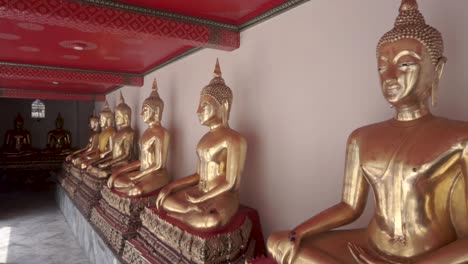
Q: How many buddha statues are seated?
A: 8